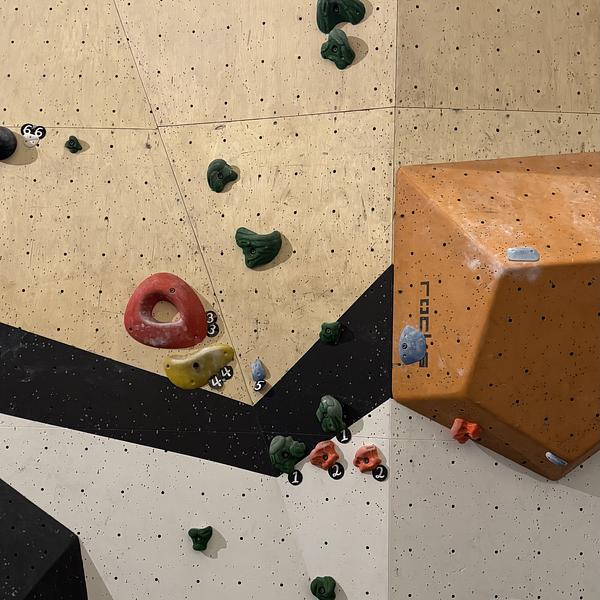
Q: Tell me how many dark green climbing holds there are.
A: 10